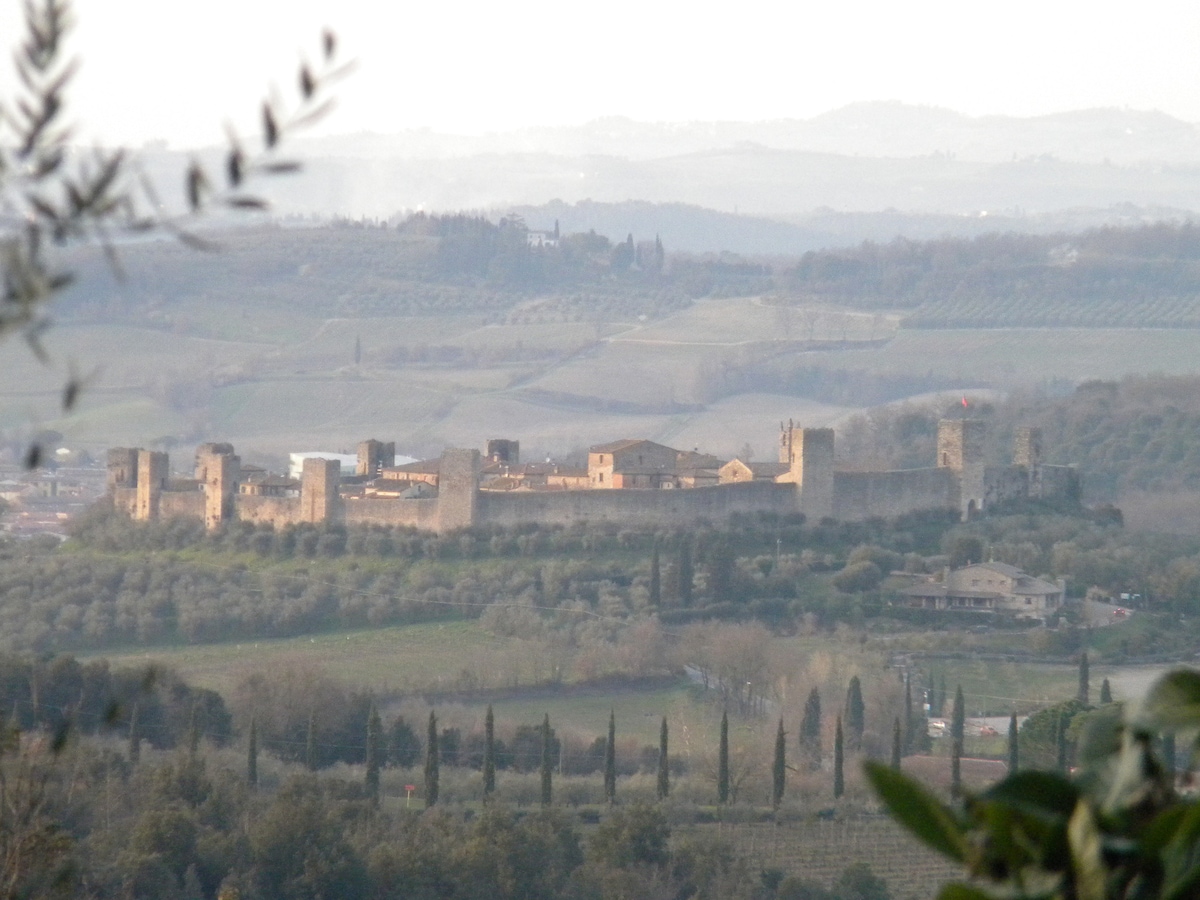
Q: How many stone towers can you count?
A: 11